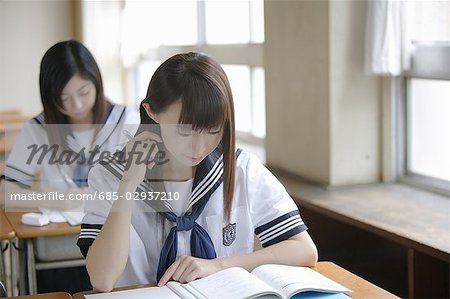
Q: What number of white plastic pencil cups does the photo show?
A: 0